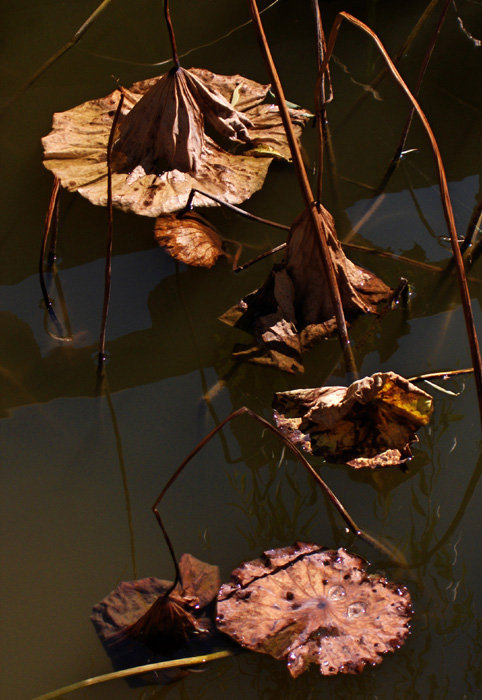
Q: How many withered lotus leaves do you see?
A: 6